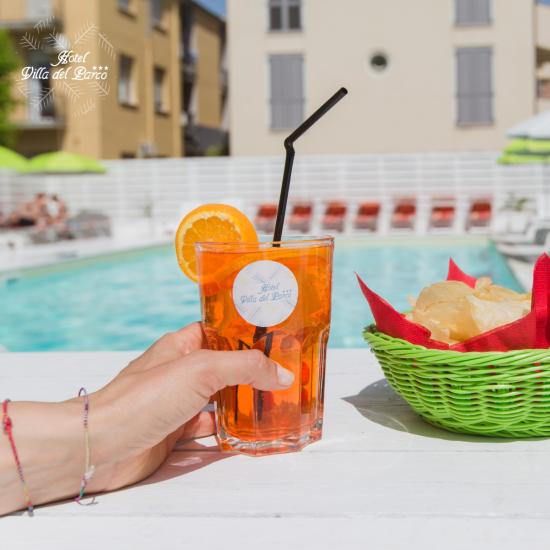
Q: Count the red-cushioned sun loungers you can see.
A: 7